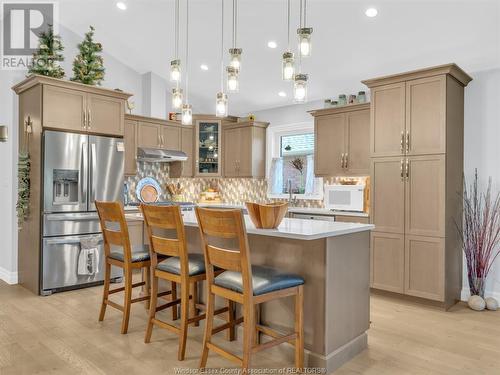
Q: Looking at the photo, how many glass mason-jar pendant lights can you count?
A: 9